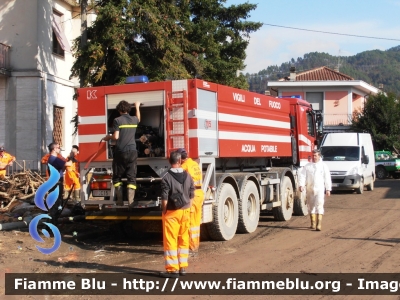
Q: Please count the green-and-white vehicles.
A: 1